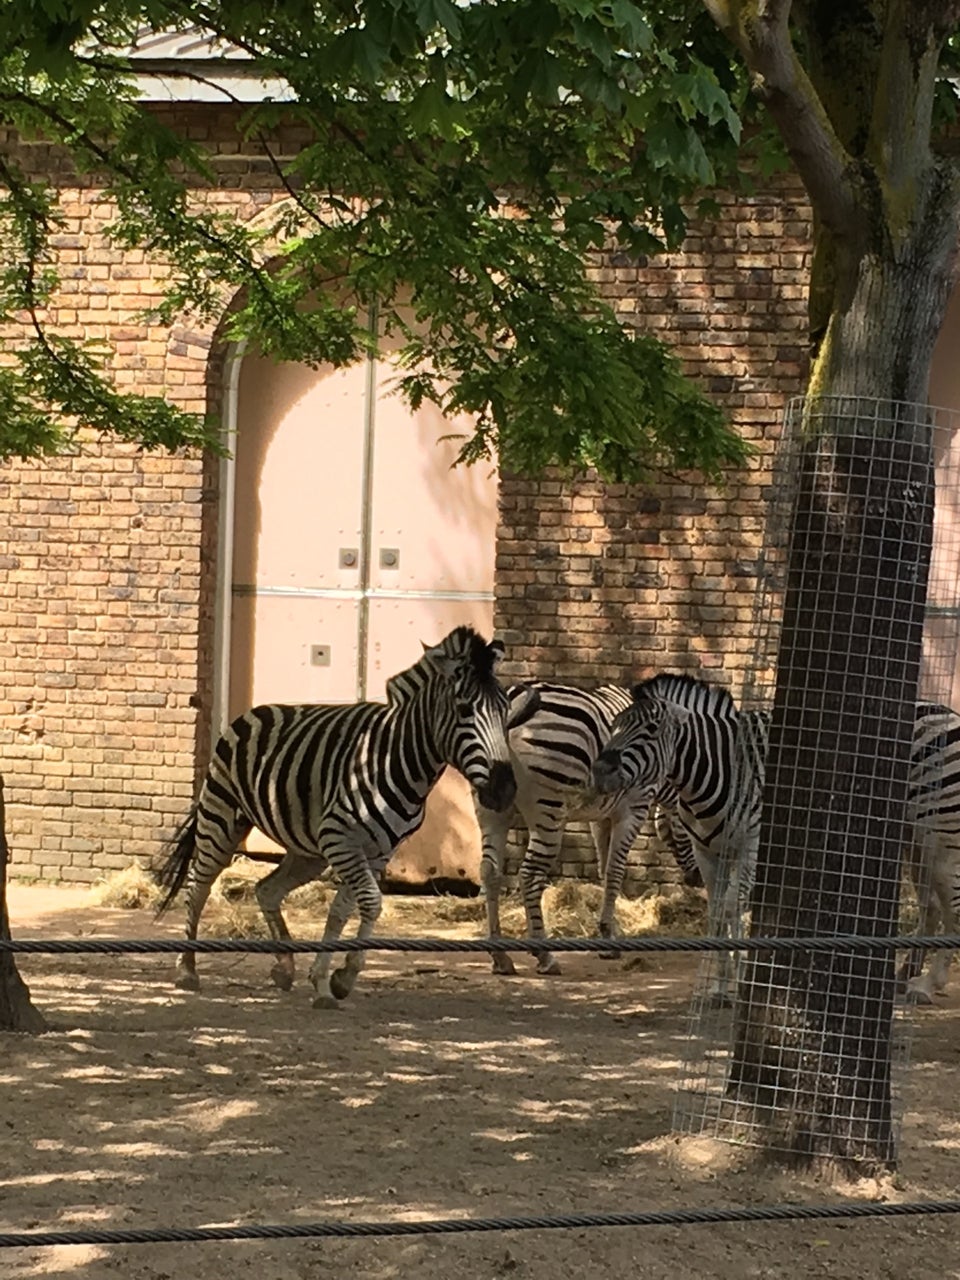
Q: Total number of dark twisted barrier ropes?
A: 2